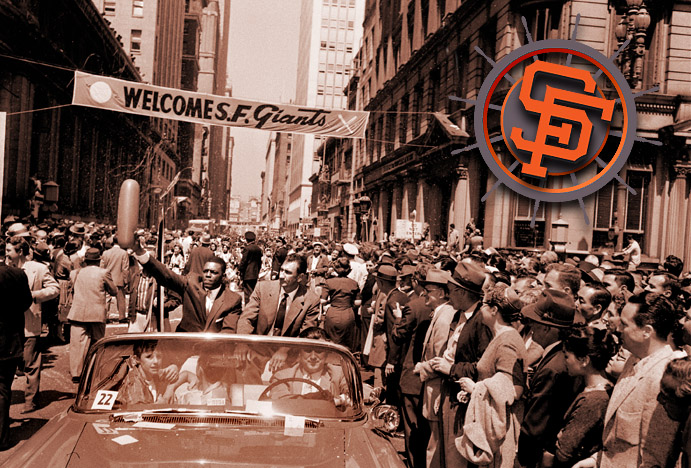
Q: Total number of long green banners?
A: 0